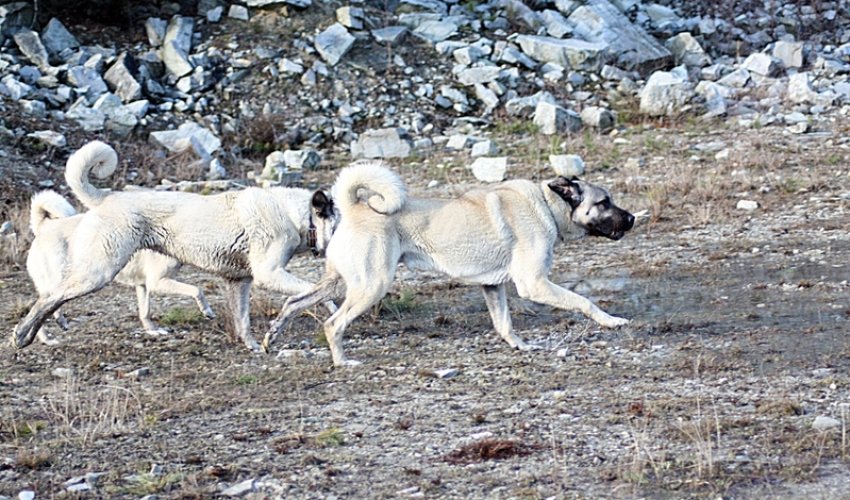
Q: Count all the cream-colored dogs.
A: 3